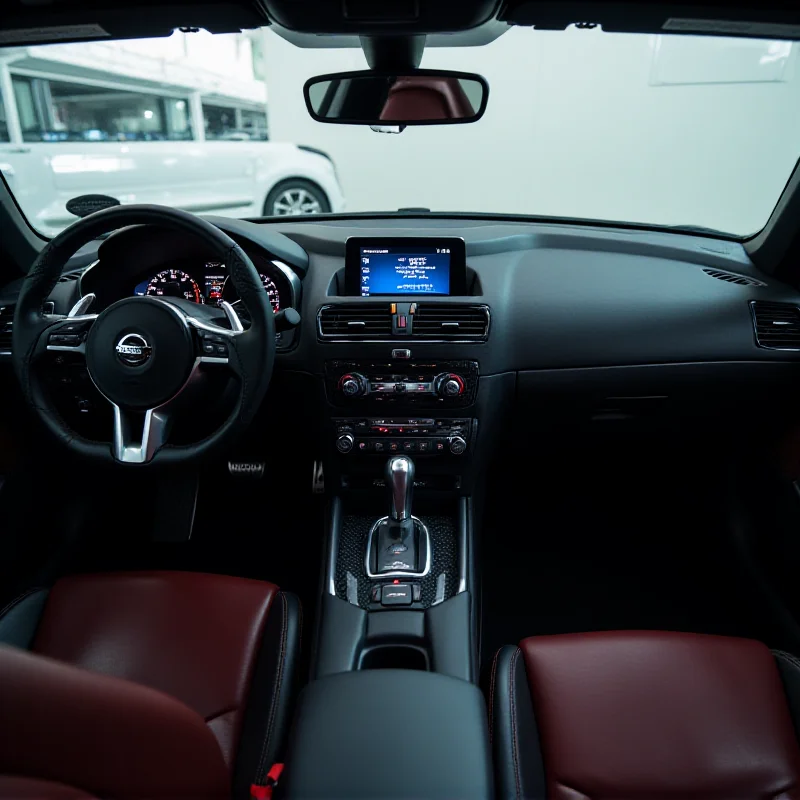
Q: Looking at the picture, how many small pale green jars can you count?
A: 0